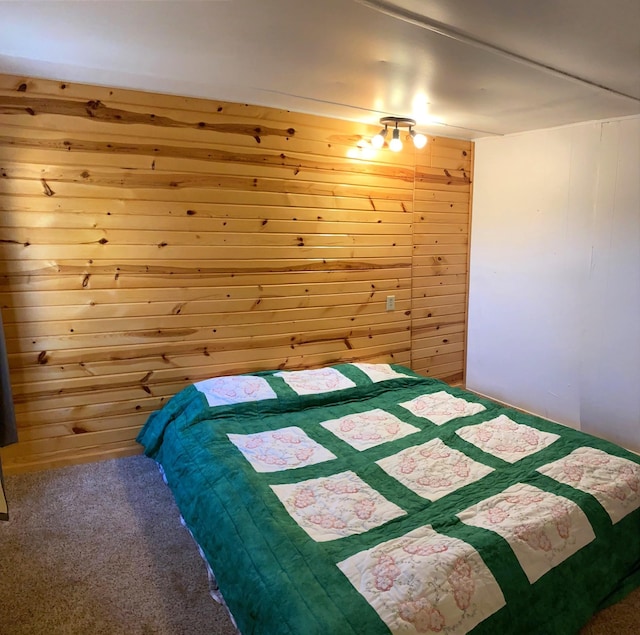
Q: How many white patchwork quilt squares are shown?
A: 12